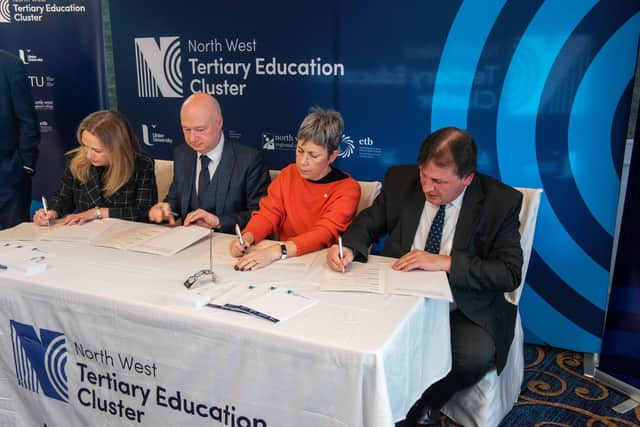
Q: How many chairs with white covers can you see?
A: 4